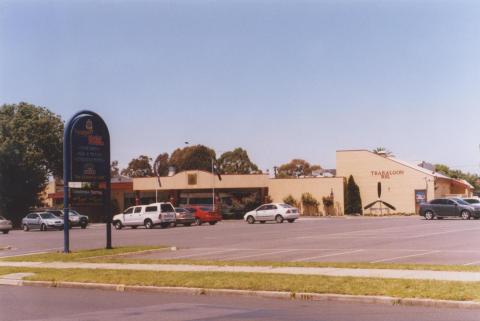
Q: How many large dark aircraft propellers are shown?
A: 1